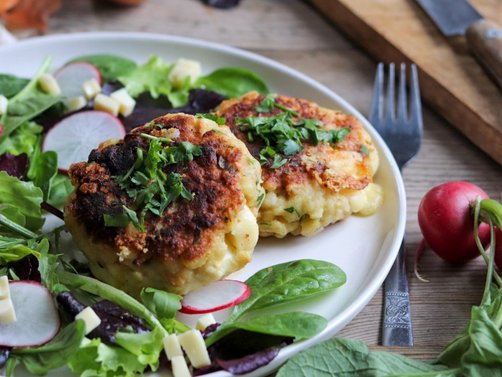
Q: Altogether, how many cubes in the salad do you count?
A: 14